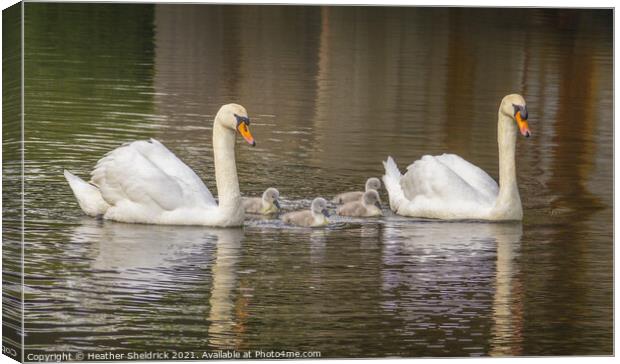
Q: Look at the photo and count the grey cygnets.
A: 4